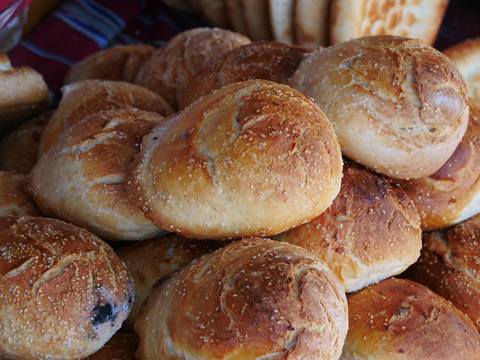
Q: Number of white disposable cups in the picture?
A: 0